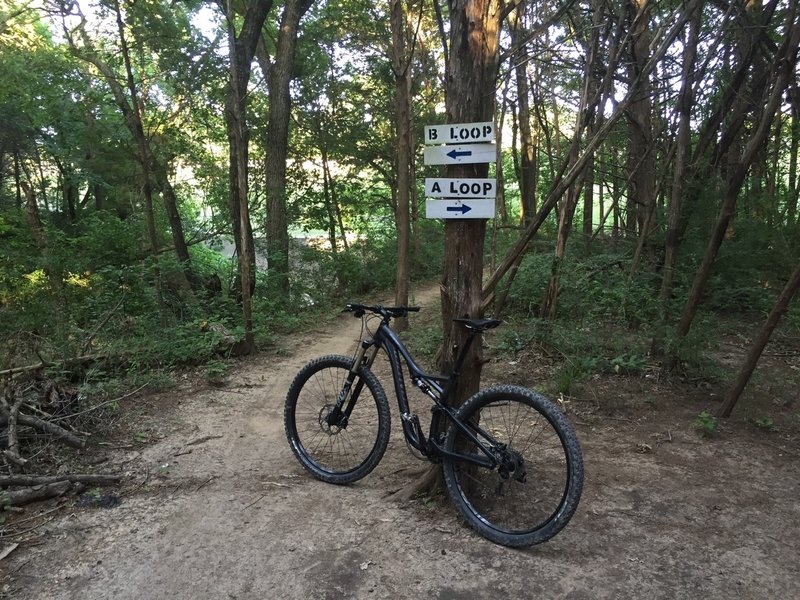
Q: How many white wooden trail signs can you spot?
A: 4